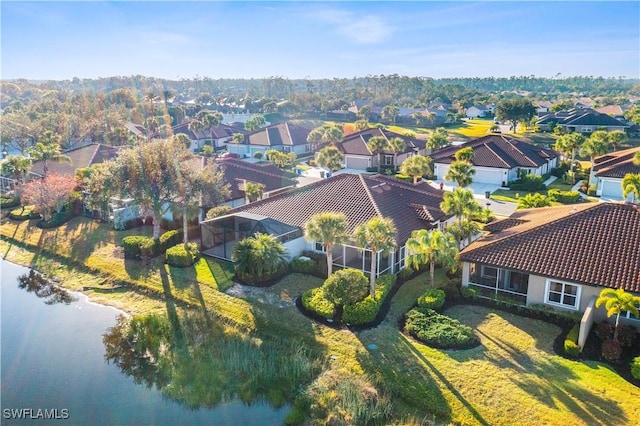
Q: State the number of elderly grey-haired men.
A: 0